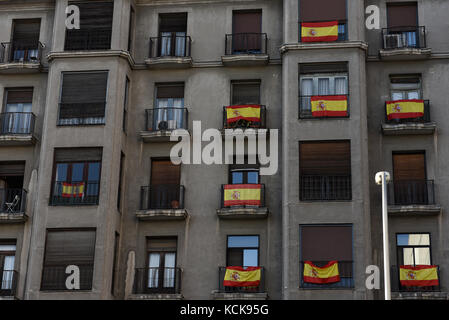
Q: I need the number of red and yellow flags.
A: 9